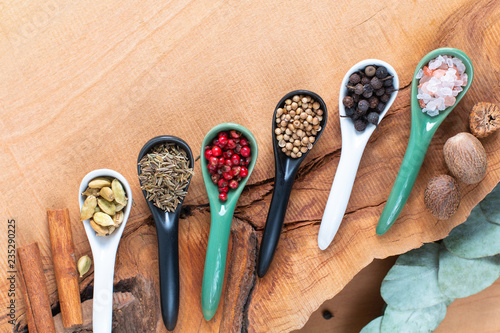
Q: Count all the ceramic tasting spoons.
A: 6